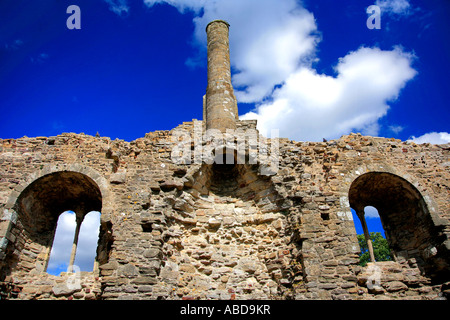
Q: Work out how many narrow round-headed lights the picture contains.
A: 4